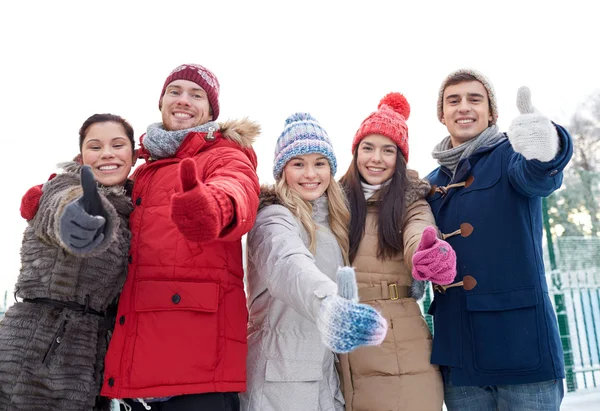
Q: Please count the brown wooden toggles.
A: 3